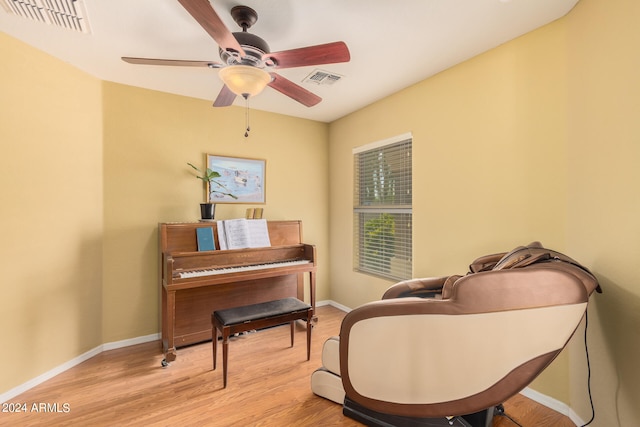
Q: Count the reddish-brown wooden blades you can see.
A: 5